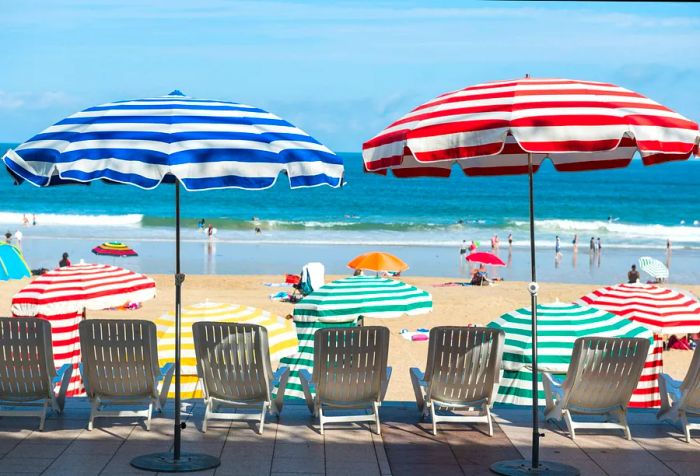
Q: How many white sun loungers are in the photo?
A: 7